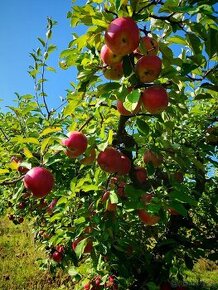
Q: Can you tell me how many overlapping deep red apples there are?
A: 2